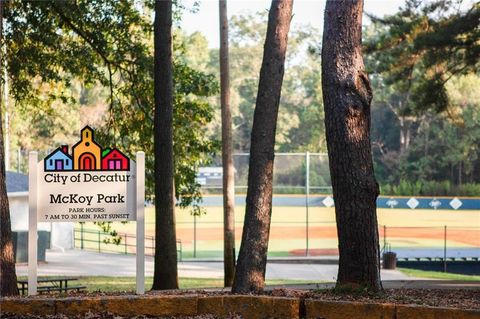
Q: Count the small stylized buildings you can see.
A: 3